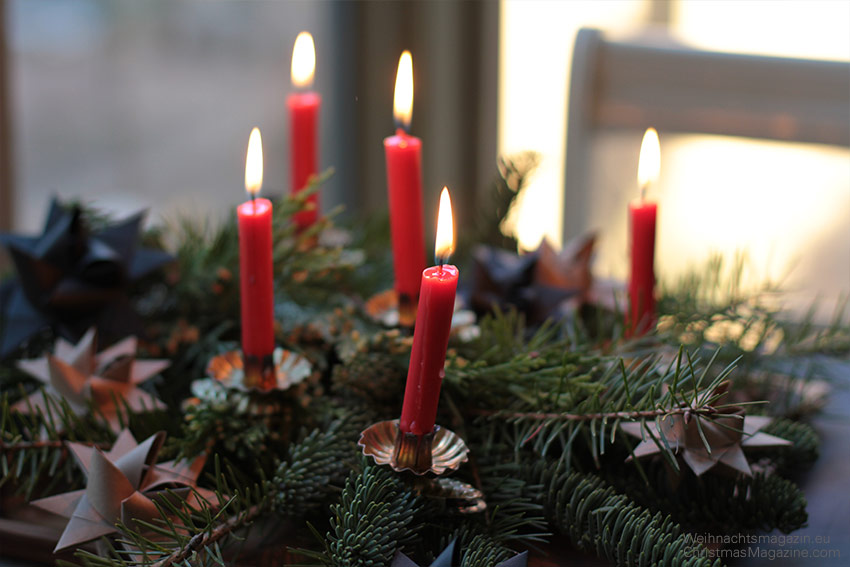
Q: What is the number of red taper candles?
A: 5